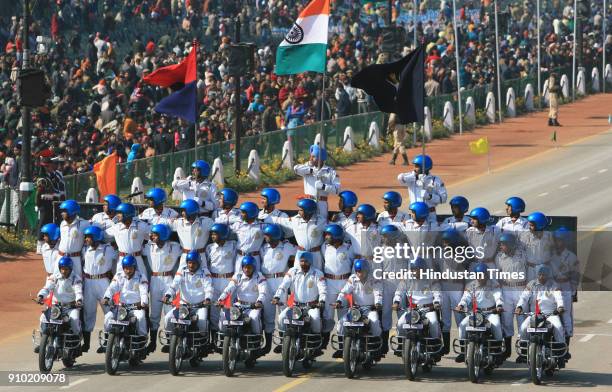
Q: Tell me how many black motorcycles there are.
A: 9